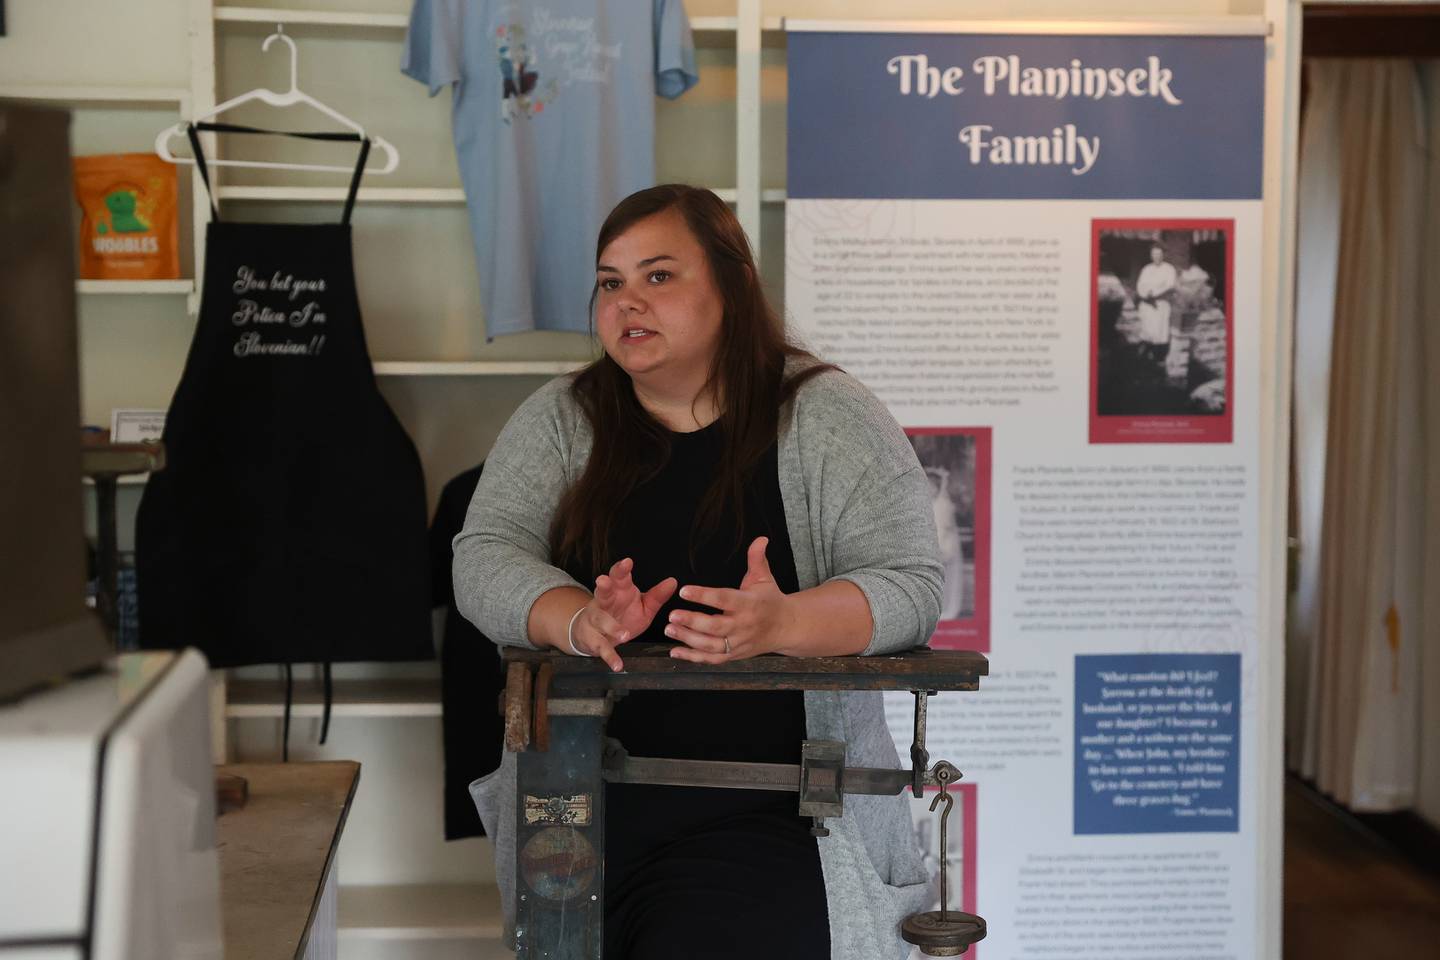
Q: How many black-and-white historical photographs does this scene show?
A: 3